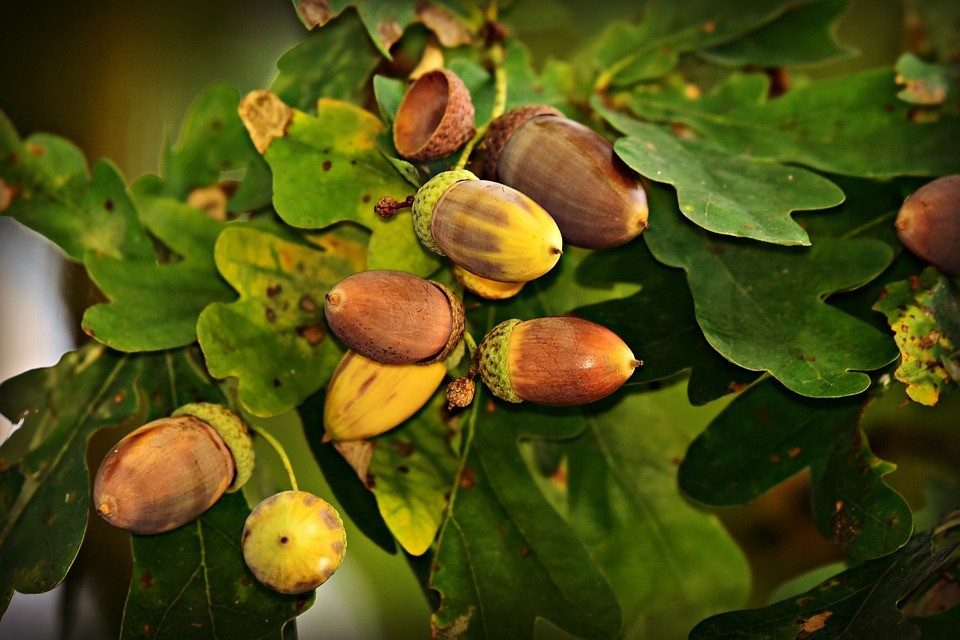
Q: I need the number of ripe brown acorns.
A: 5